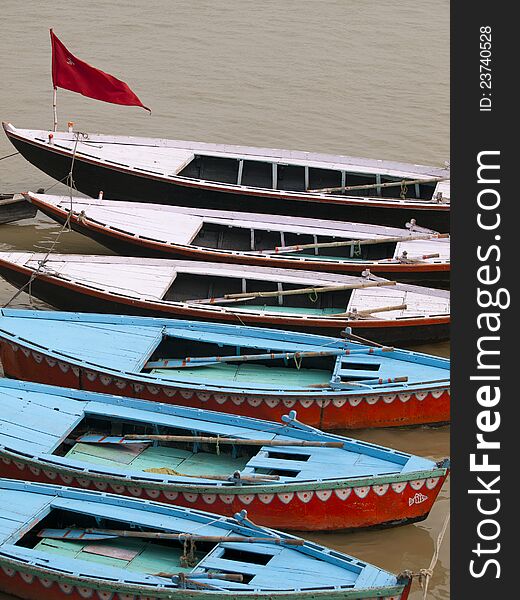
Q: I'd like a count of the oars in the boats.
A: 11